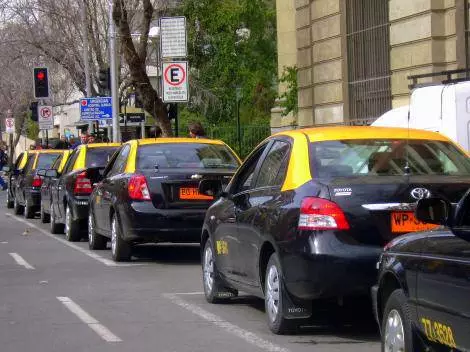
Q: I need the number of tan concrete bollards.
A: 0